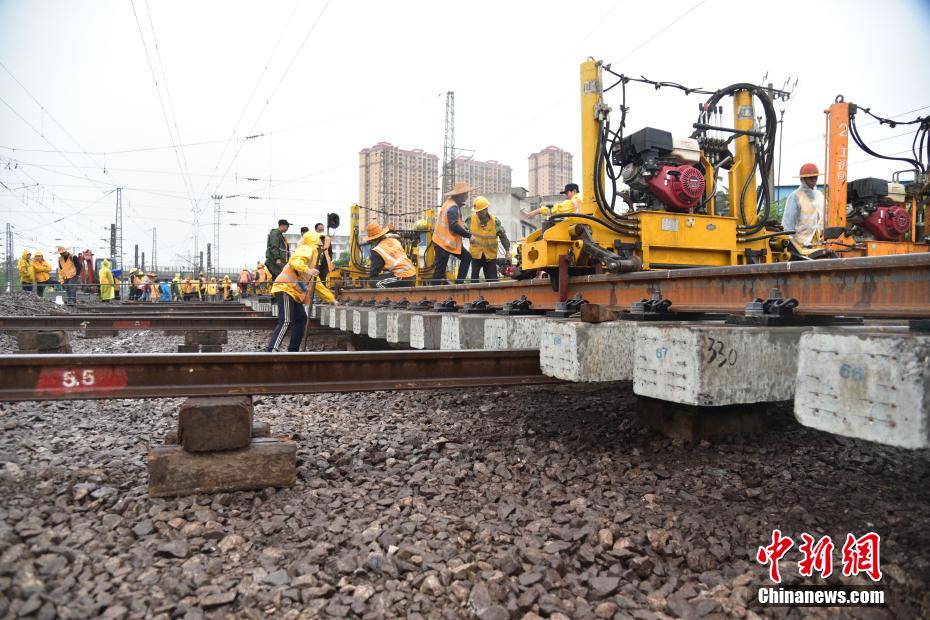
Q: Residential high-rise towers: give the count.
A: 3